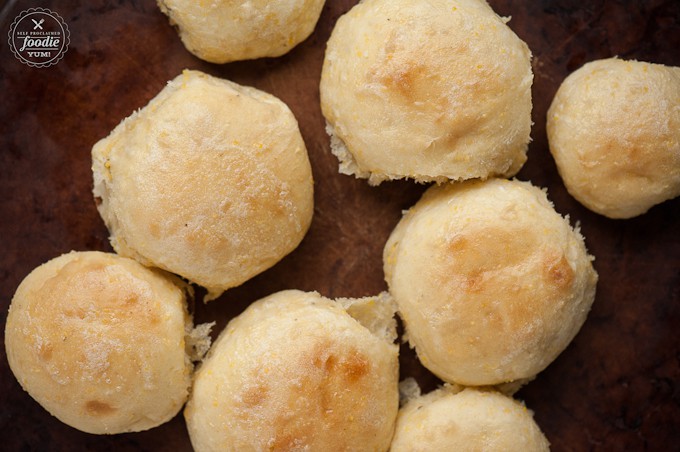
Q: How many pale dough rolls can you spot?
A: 8